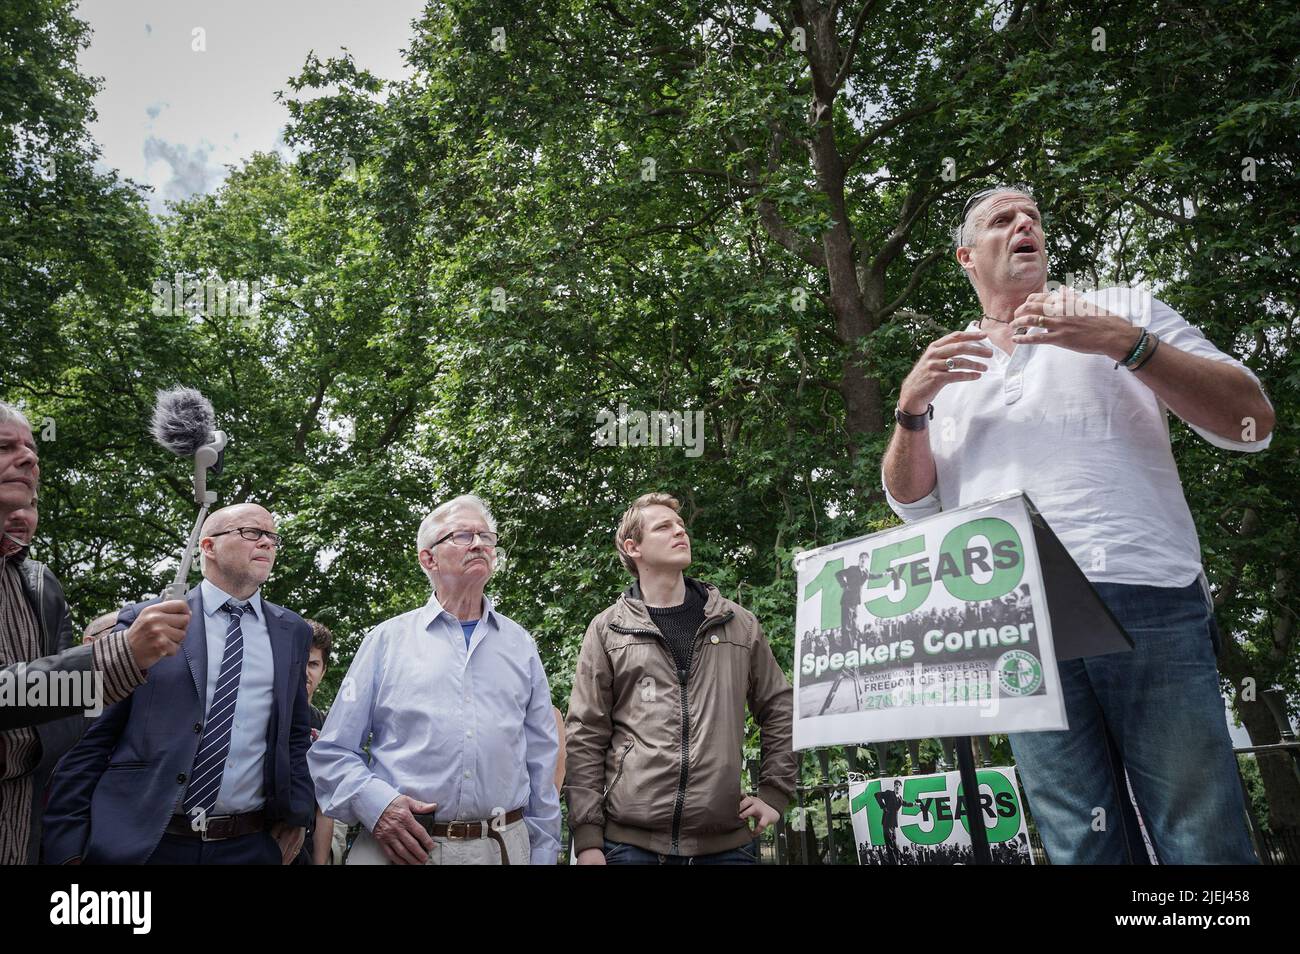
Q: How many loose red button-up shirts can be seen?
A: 0